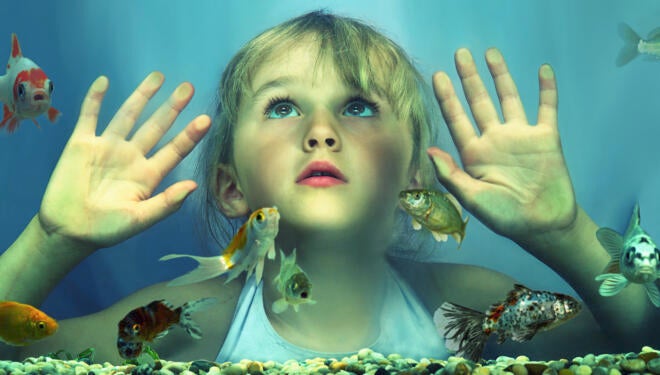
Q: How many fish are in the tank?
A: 9